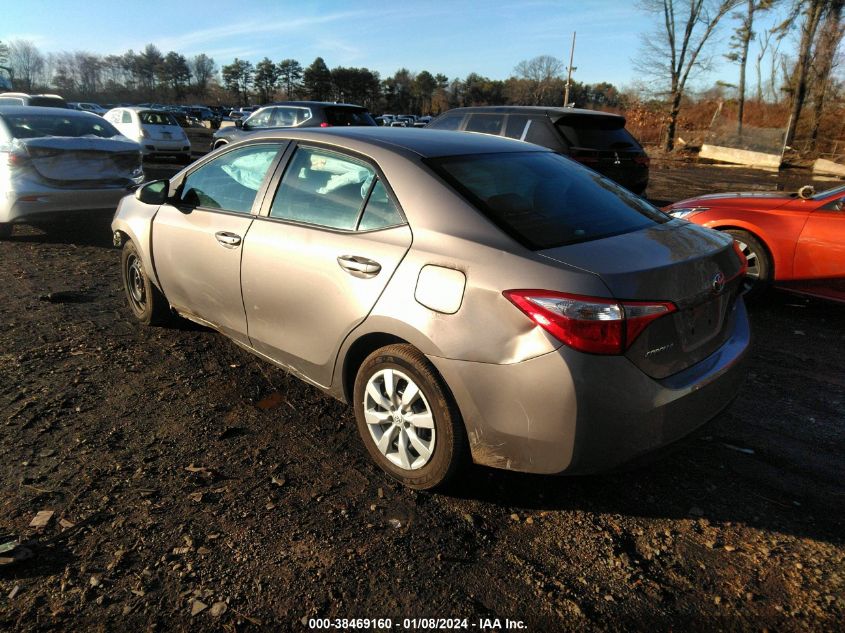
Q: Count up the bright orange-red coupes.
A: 1